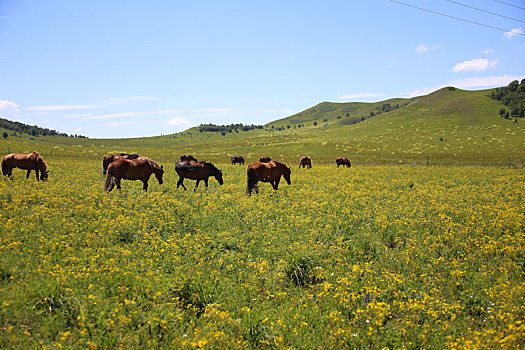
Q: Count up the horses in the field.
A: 10